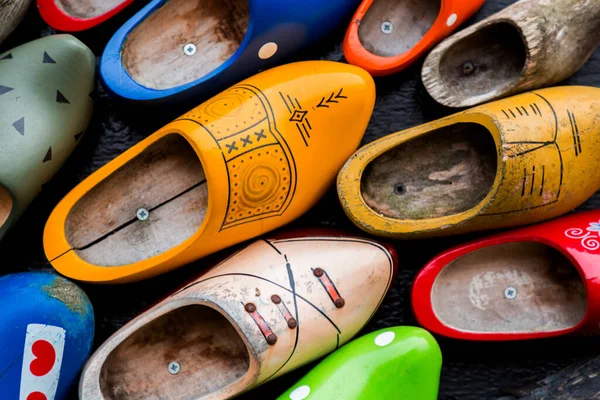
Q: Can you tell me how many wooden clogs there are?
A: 12